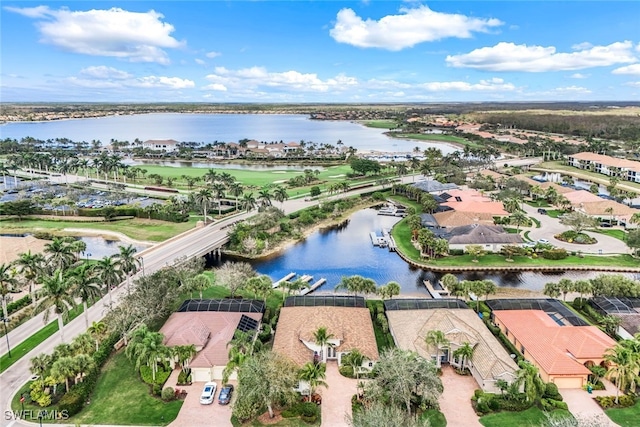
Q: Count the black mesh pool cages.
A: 5